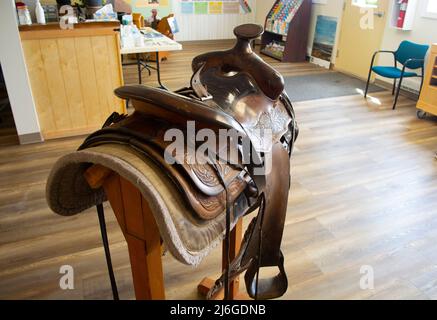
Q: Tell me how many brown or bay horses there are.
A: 0